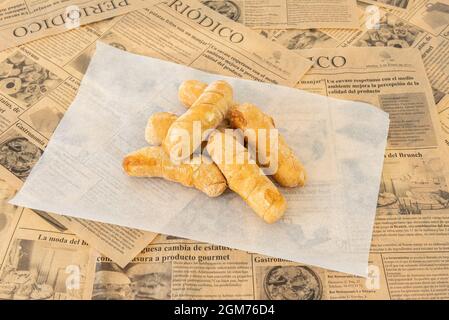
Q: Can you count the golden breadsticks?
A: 6